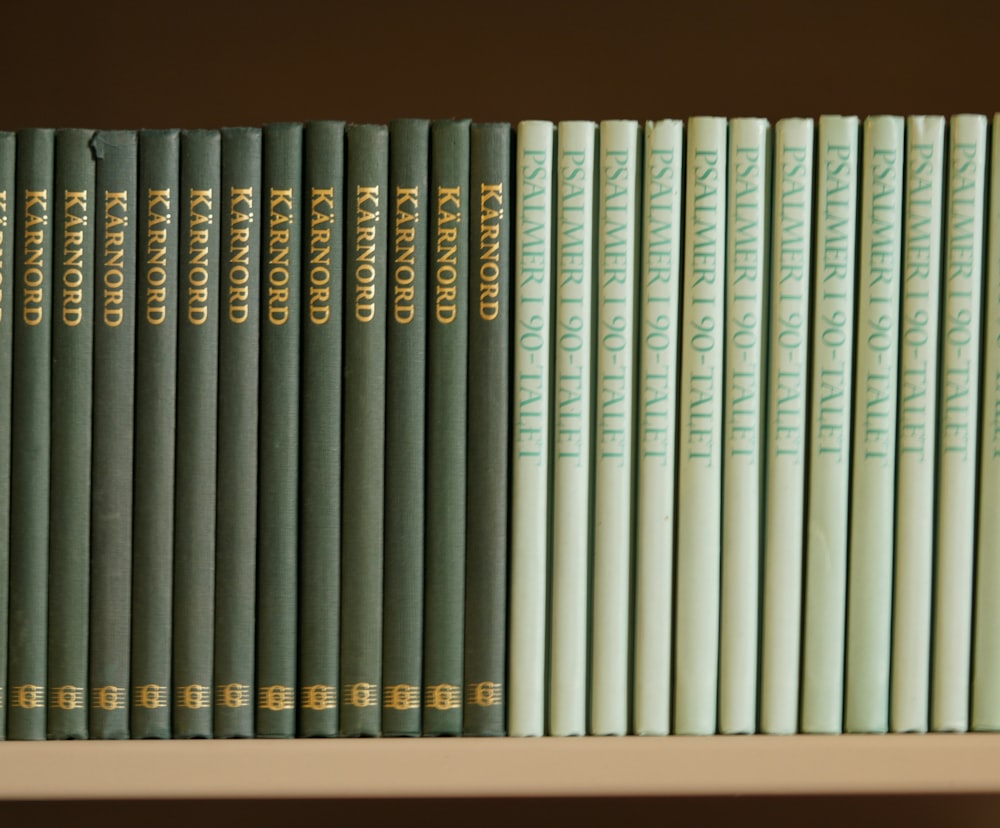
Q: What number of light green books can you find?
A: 12